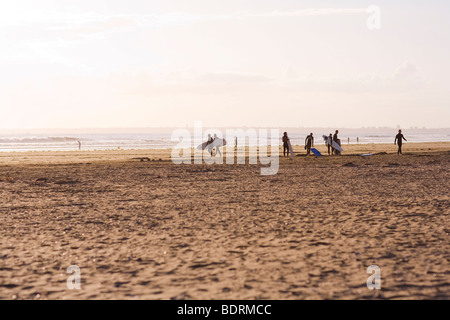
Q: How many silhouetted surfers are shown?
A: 7